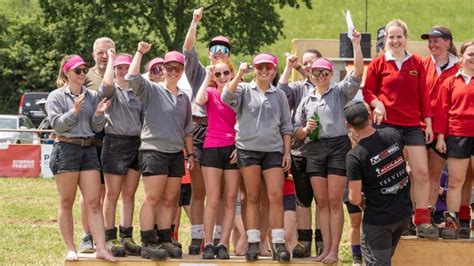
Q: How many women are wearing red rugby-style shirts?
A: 3